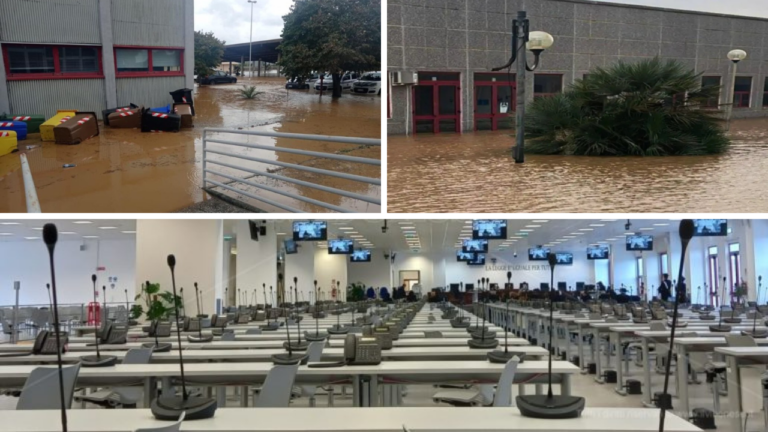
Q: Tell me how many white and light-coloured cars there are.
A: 3